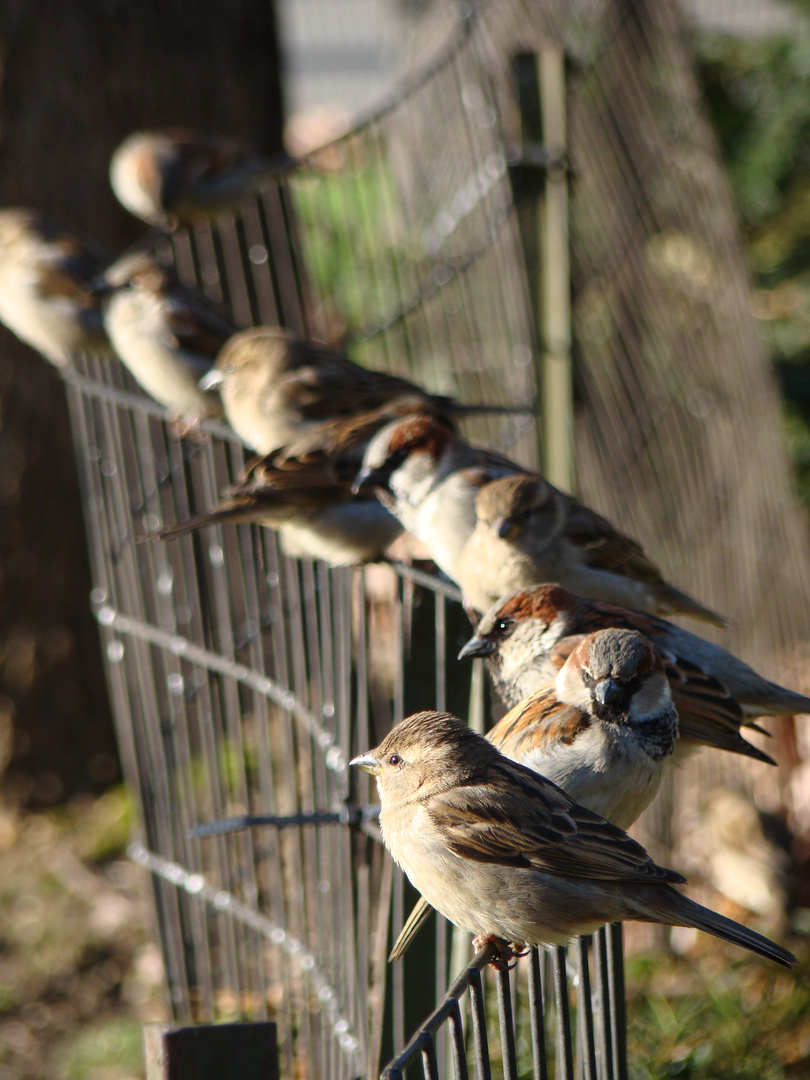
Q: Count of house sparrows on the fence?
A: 10